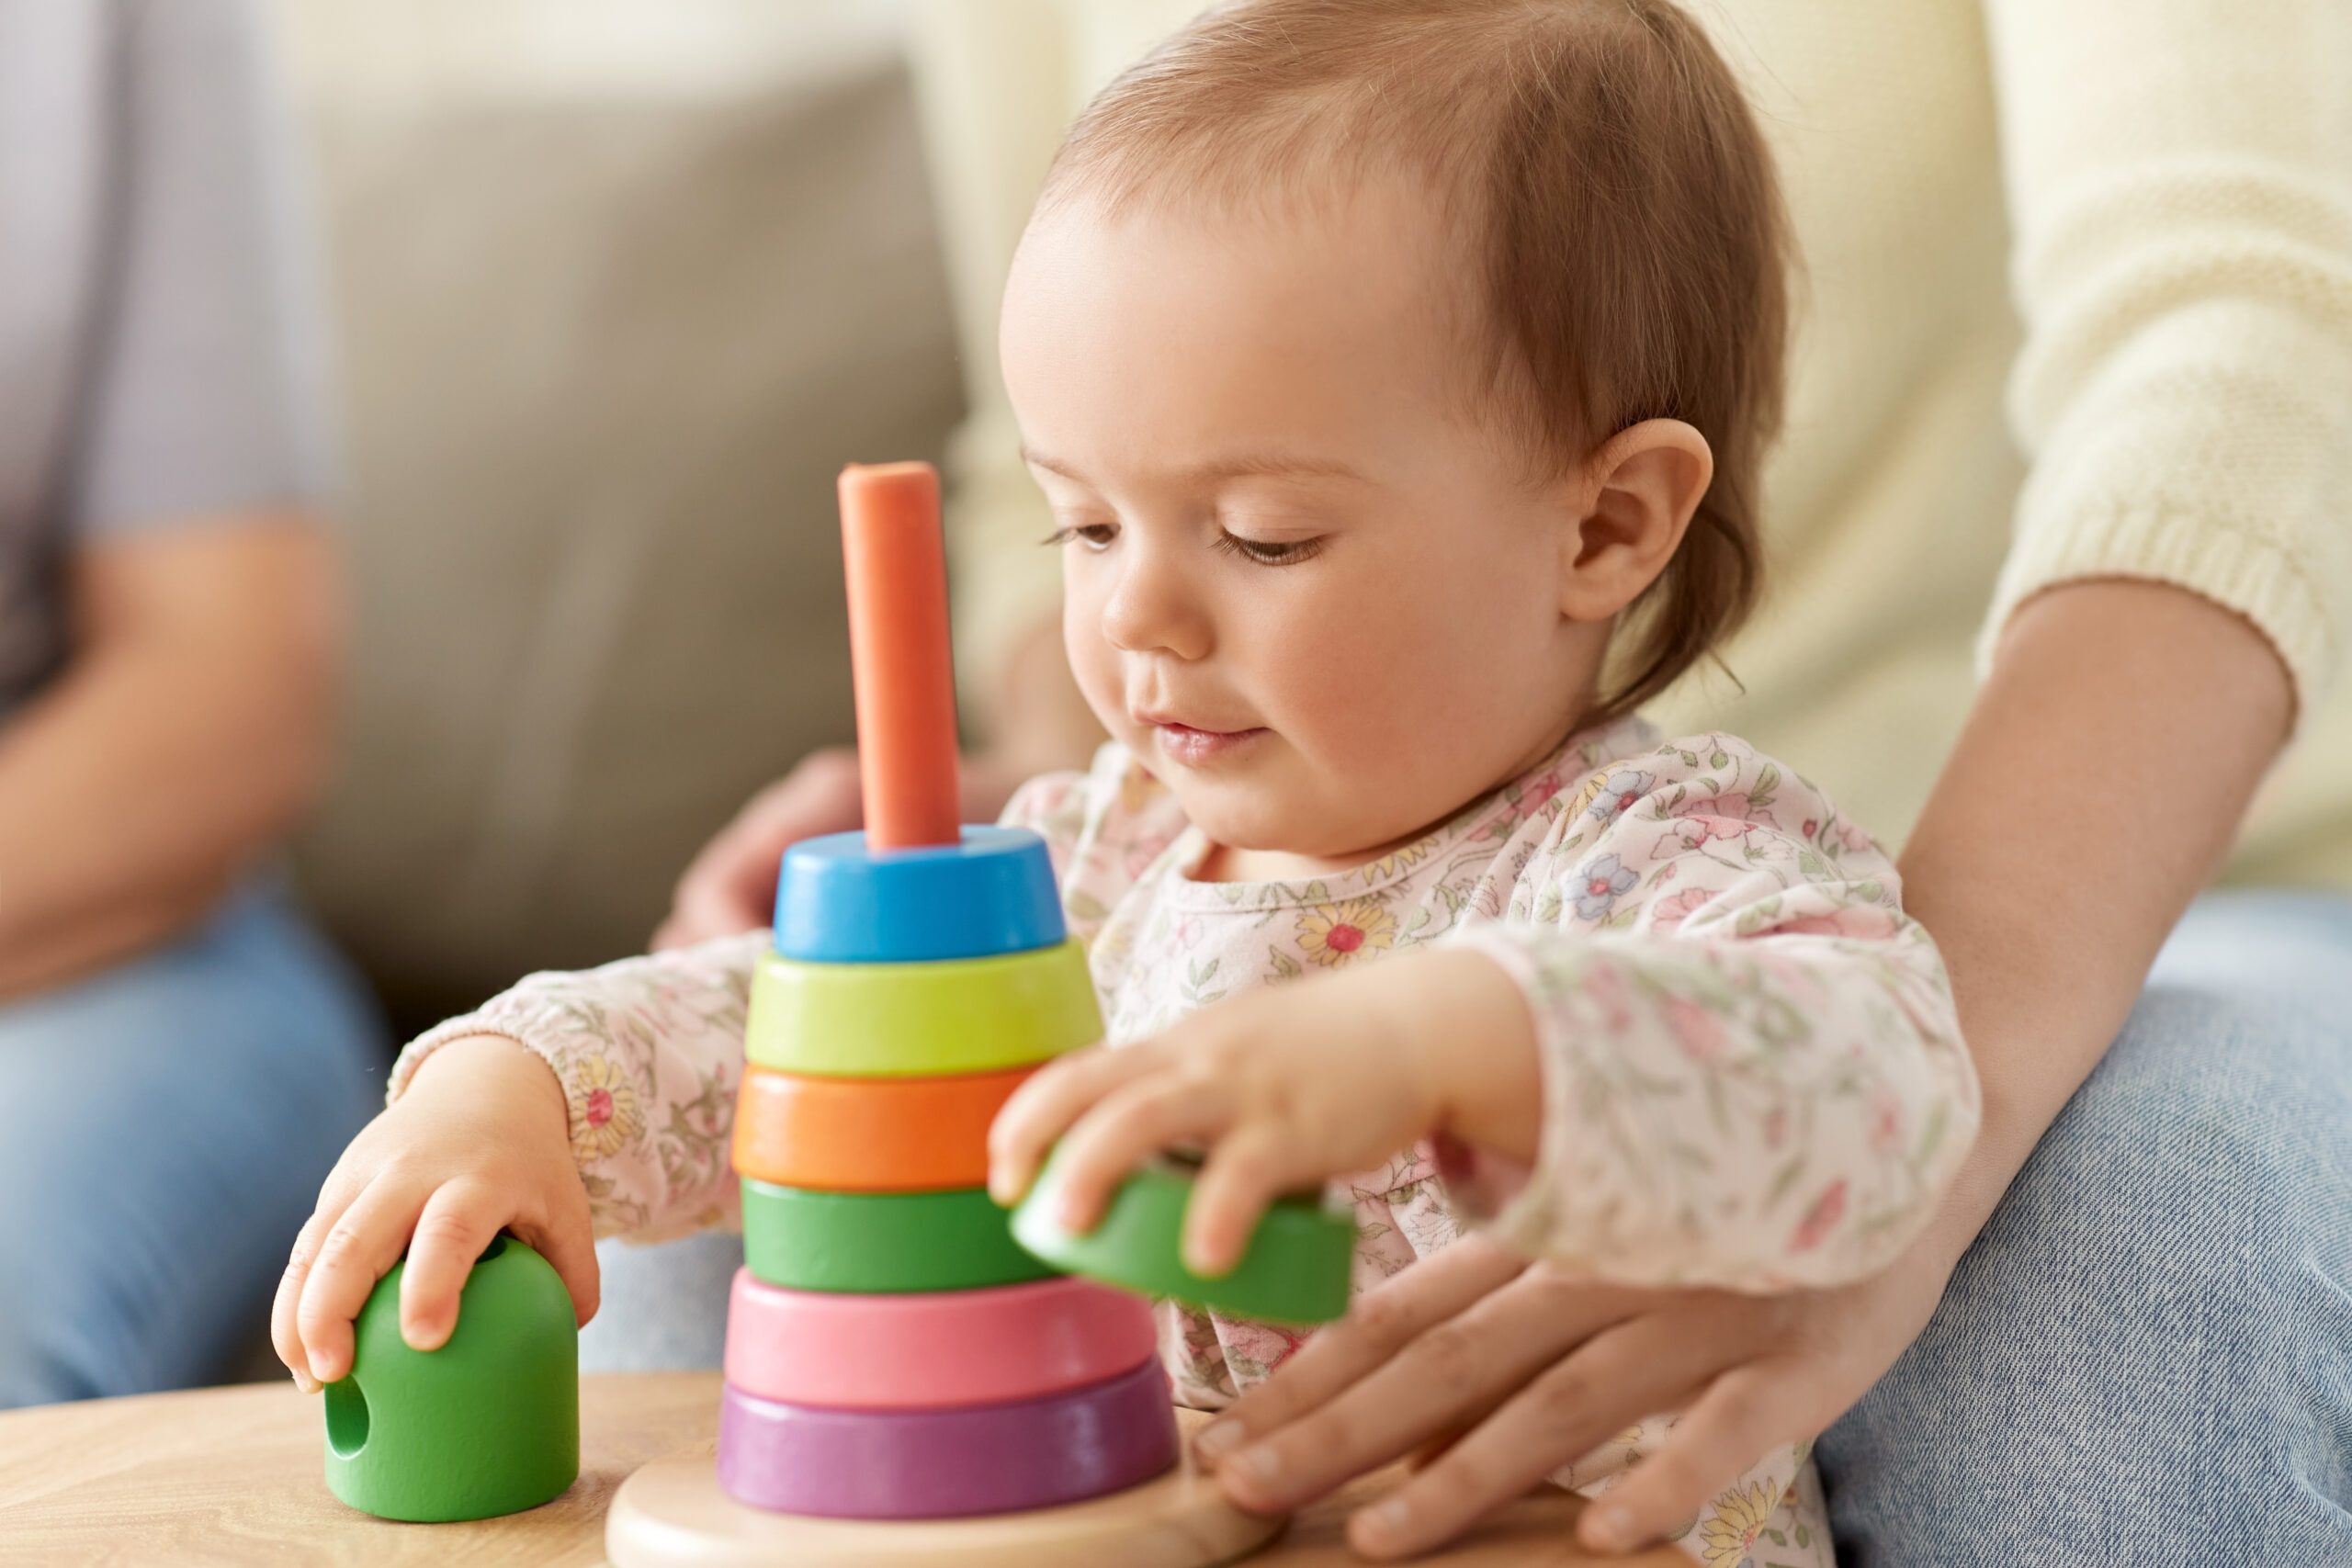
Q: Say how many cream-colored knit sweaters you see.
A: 1